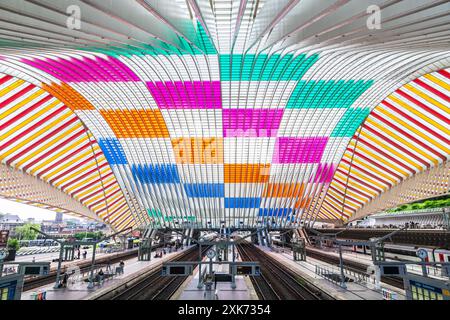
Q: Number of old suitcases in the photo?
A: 0